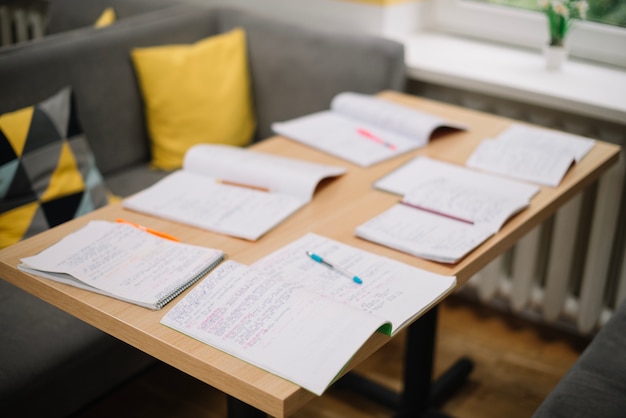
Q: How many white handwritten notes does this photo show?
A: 6